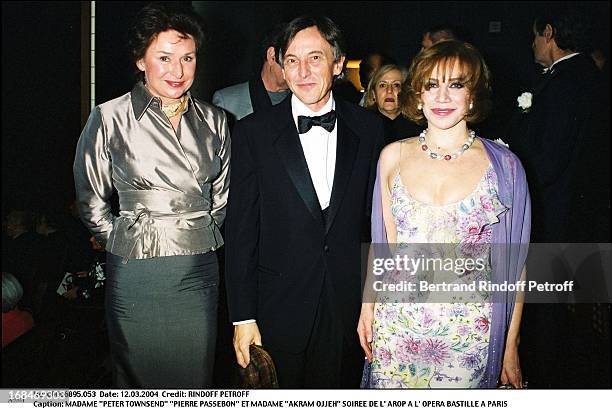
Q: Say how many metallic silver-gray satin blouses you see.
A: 1